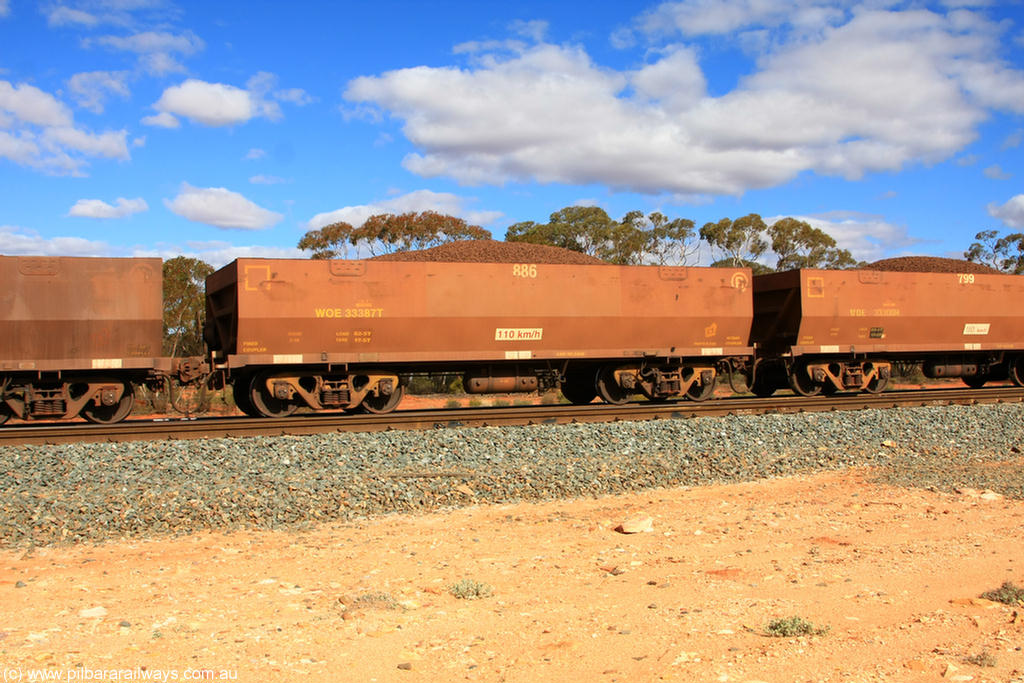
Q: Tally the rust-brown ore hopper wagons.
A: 3